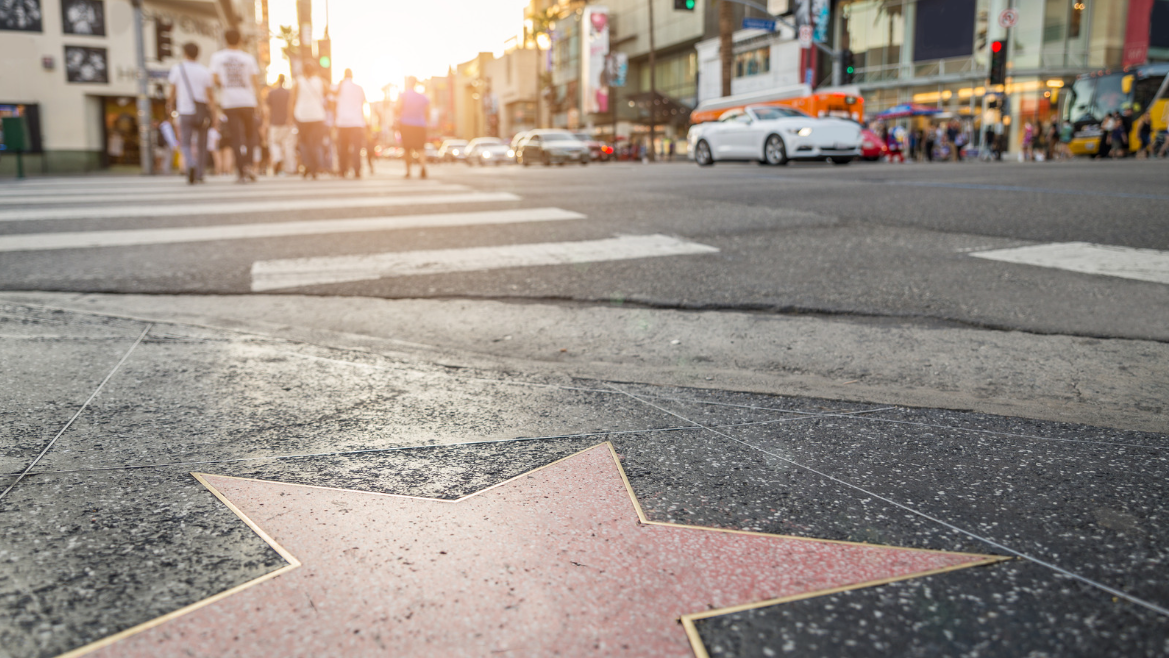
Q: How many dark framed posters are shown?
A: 3